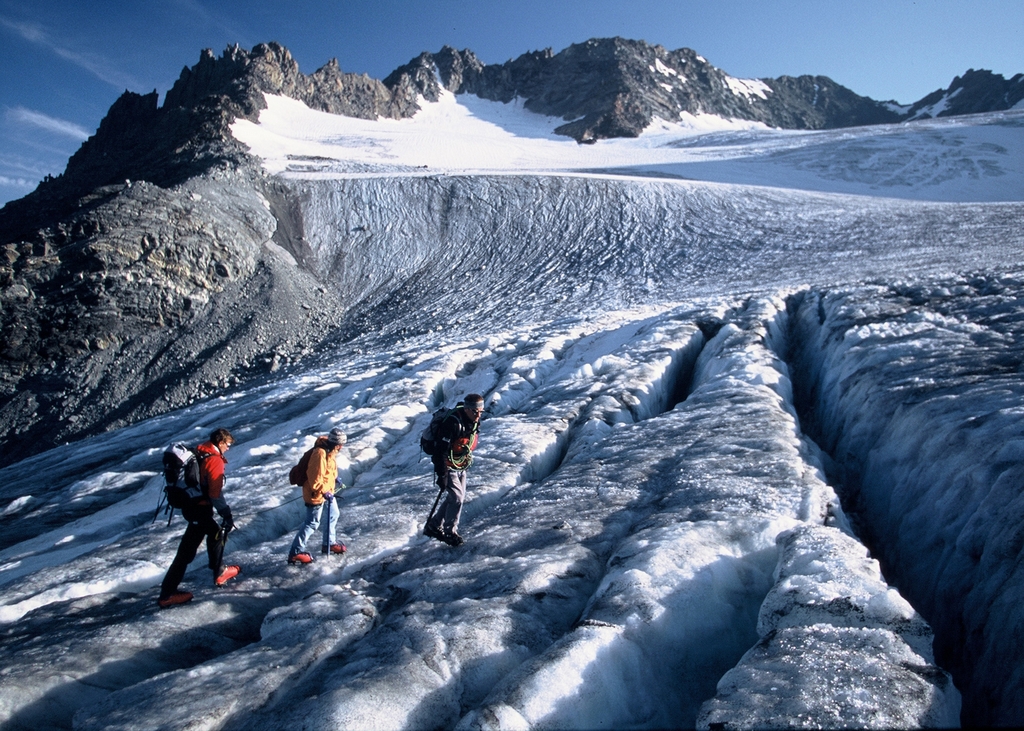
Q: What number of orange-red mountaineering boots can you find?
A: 4